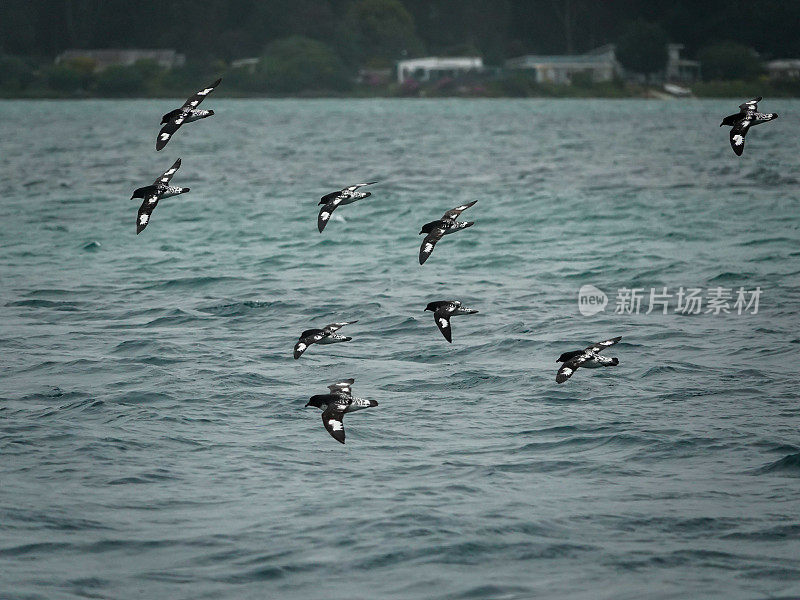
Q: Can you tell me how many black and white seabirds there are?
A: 9